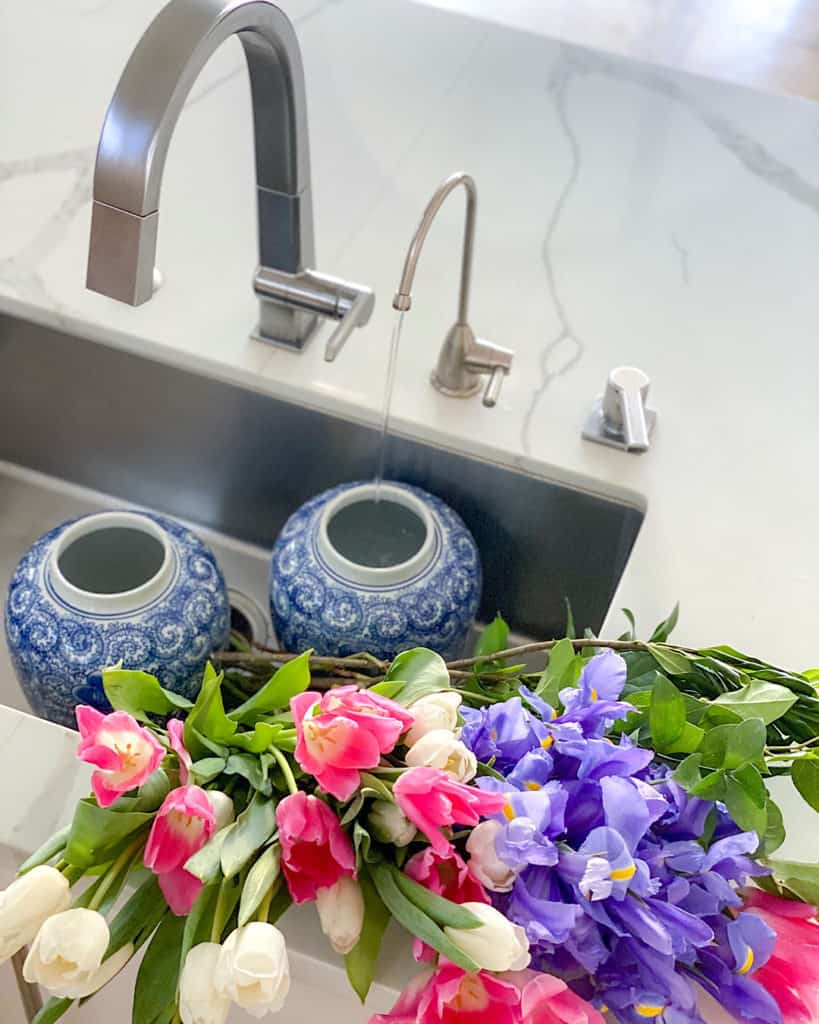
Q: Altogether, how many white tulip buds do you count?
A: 12